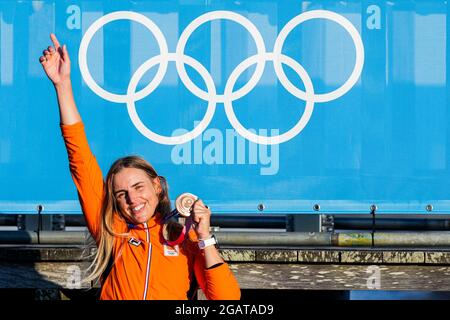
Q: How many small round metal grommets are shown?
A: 5